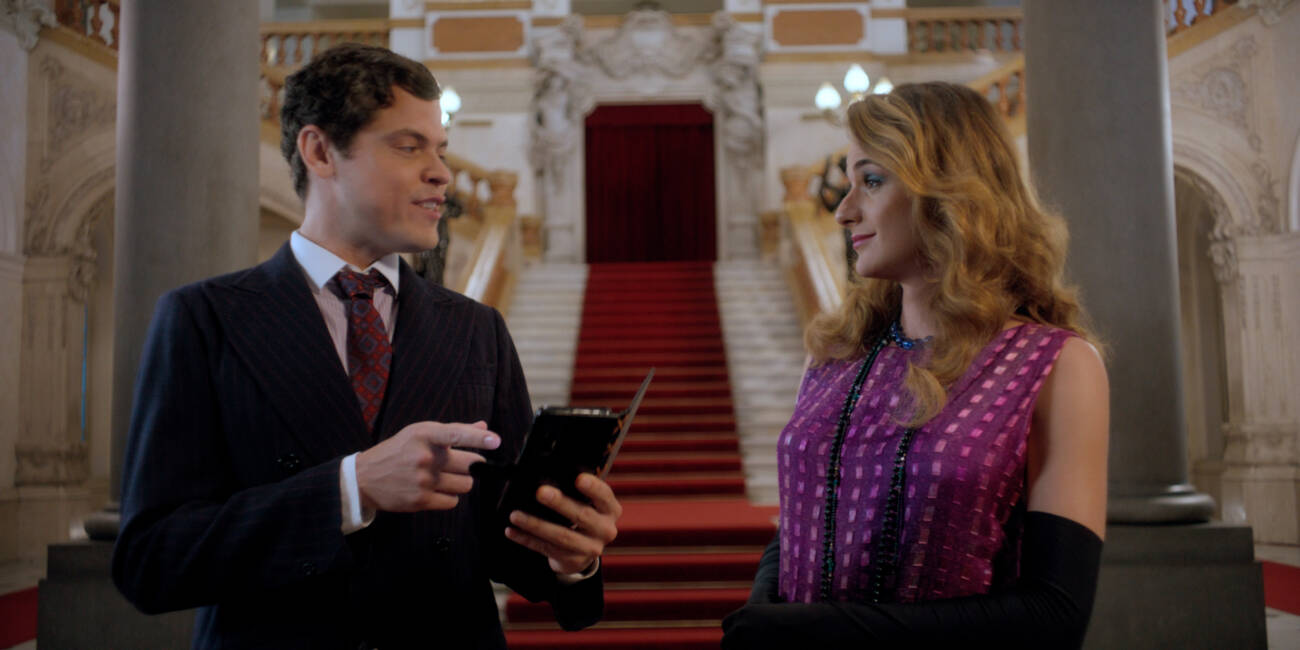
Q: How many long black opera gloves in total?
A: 2